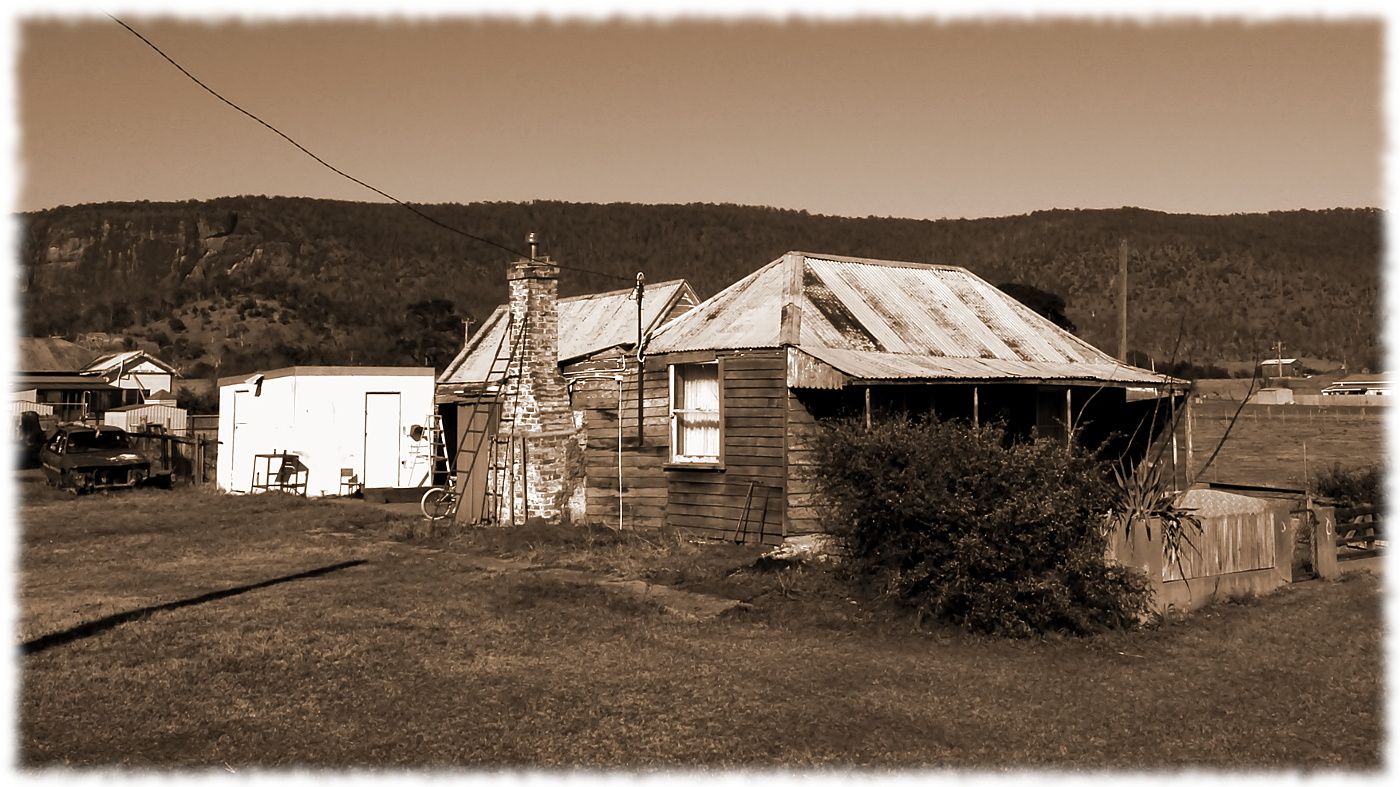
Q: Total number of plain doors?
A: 2